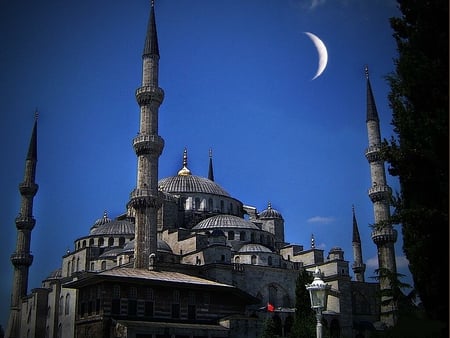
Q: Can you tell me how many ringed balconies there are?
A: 10